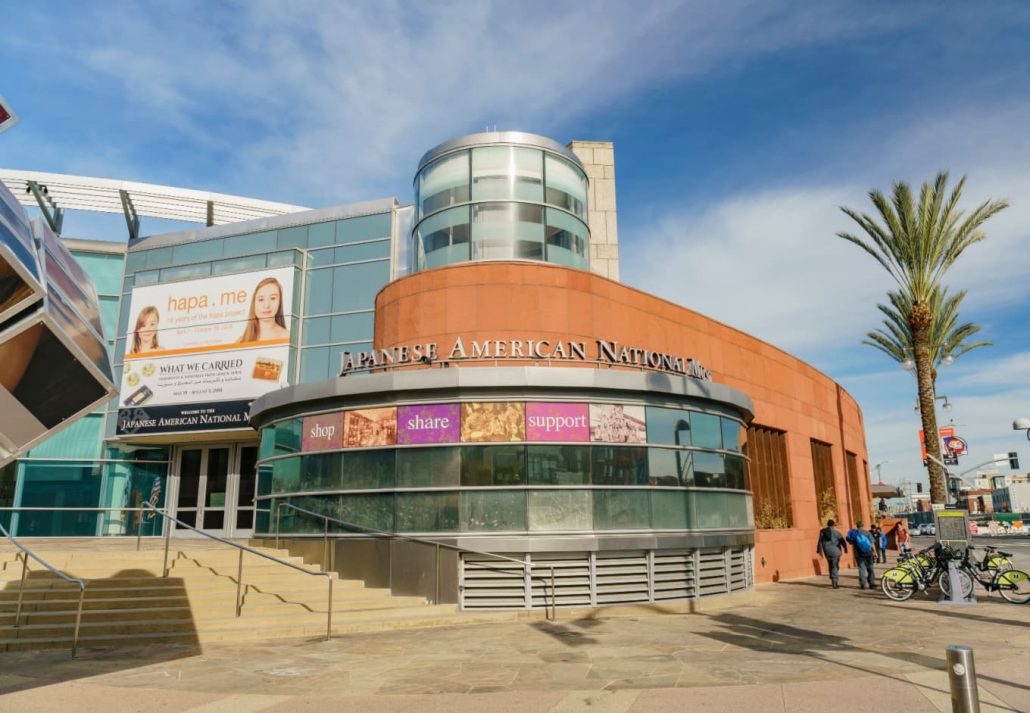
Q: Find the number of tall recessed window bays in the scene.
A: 4